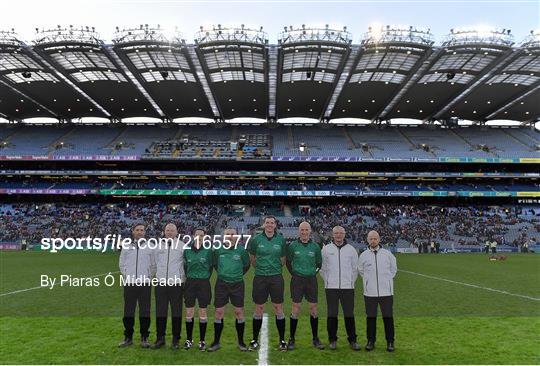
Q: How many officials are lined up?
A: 8